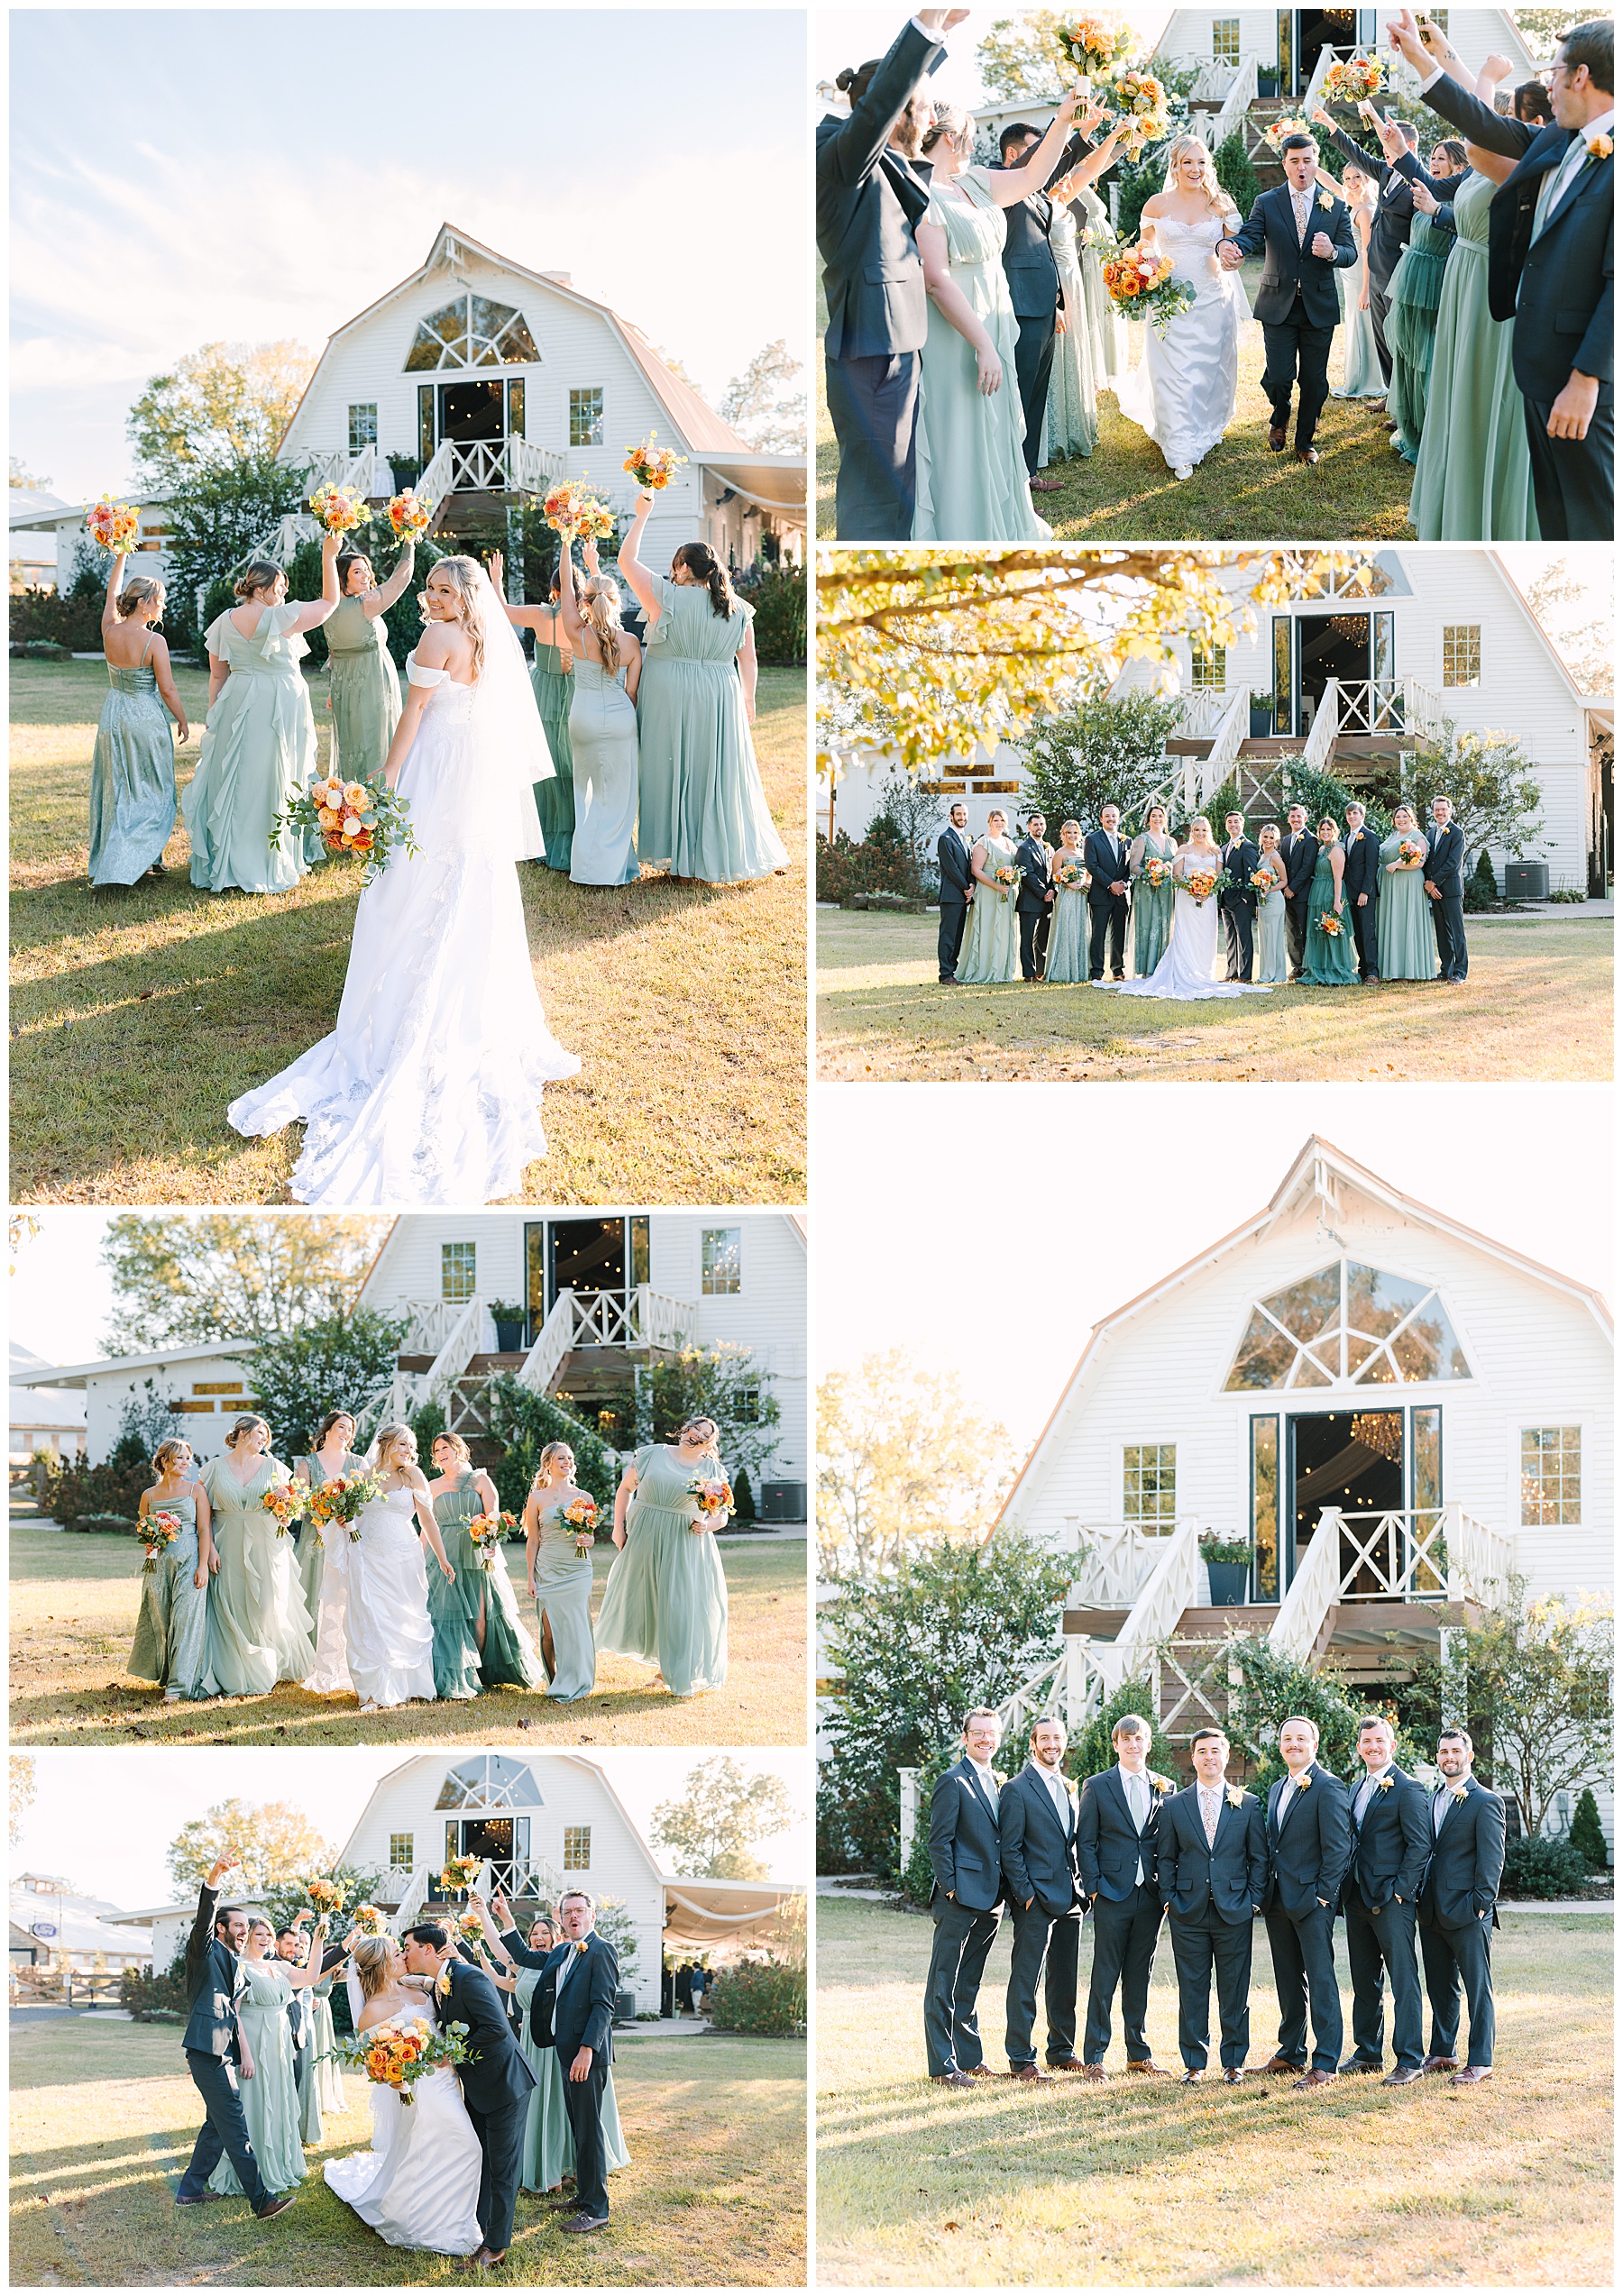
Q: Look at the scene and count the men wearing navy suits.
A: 7